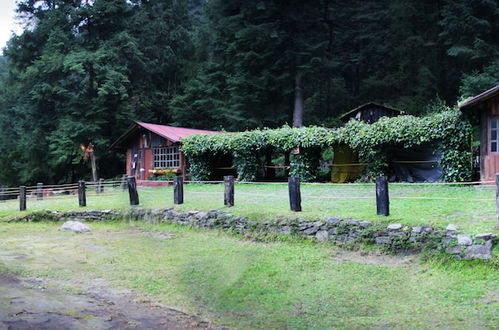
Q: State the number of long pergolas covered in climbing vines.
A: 1